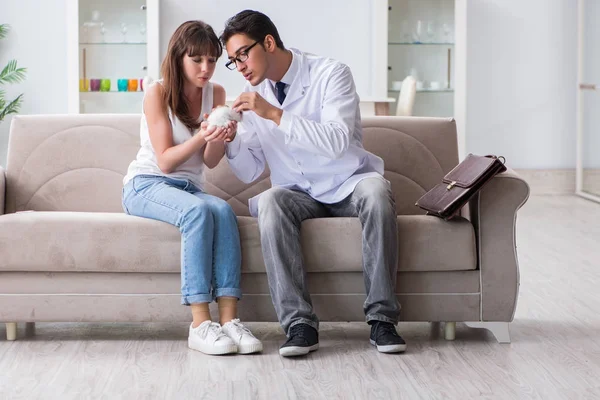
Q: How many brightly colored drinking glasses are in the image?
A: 6